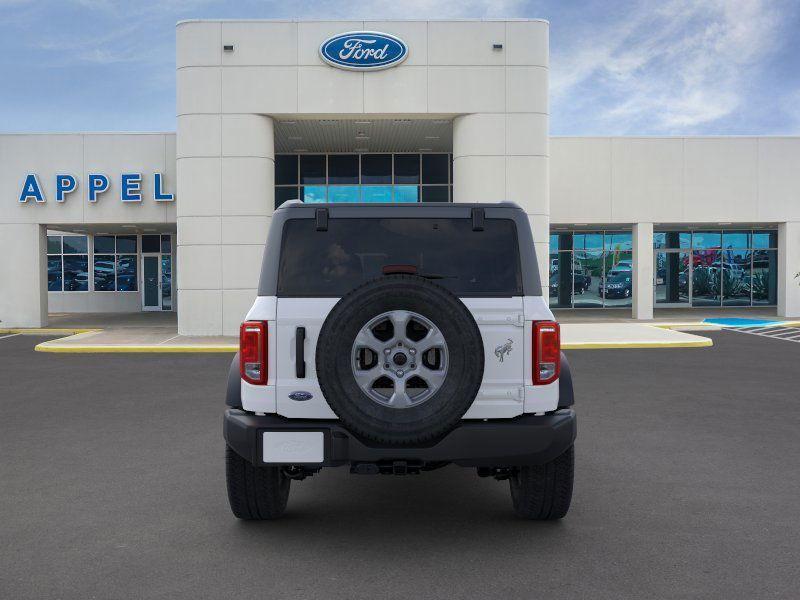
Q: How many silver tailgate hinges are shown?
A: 2